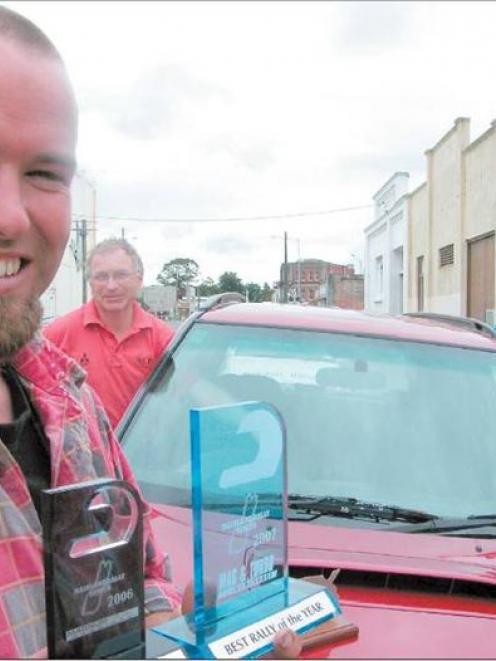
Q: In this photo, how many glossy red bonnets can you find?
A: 1